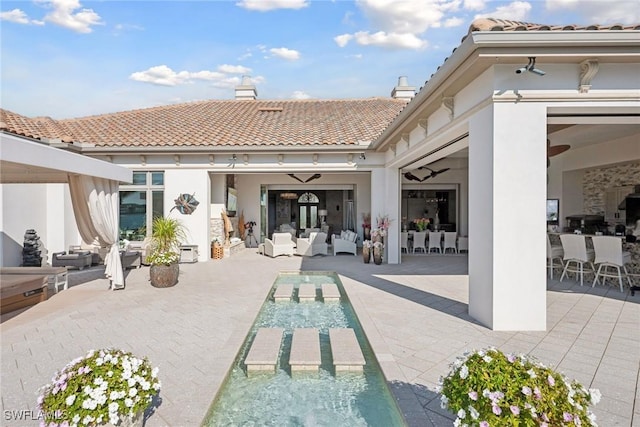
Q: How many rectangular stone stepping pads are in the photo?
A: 6